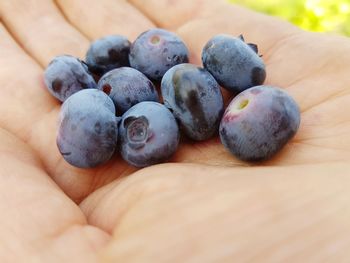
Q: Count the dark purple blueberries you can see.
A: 9